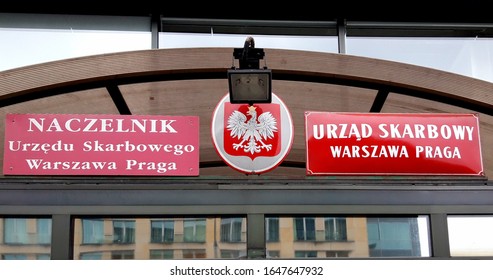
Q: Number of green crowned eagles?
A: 0